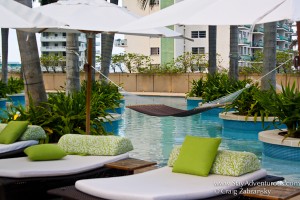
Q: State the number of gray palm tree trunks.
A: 8